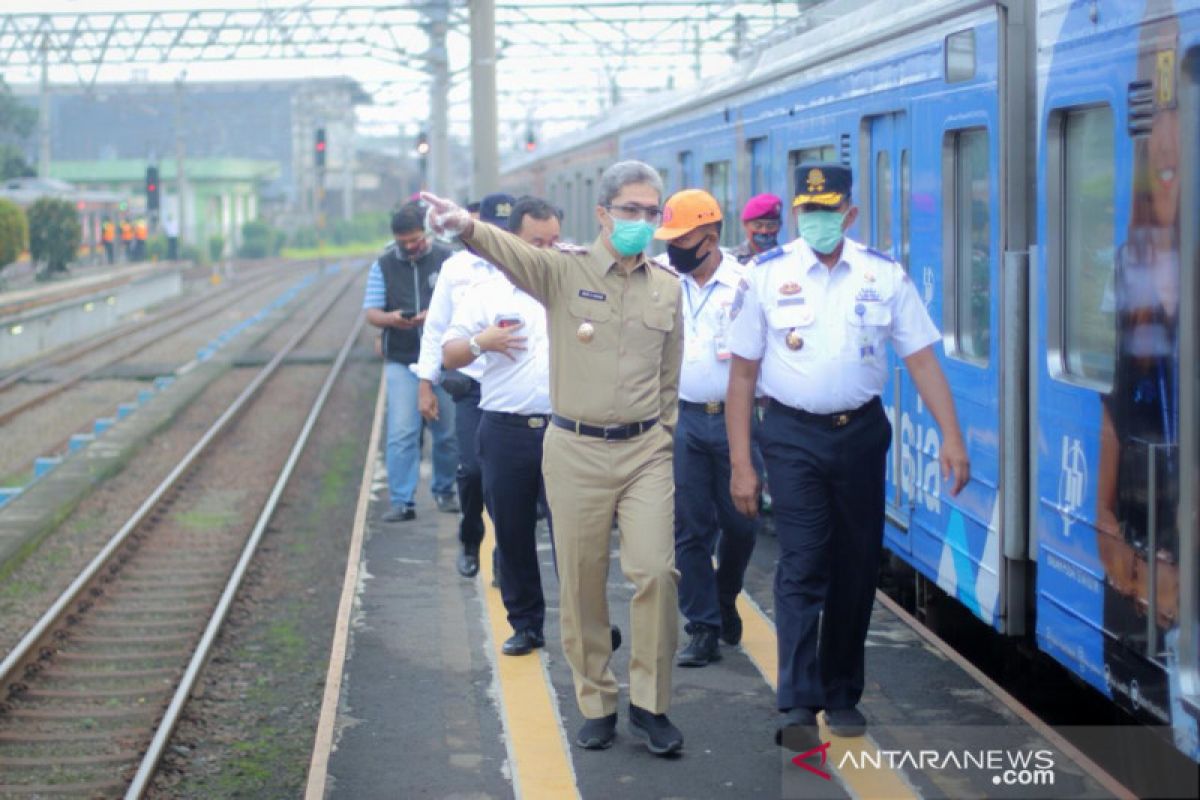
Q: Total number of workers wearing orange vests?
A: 3